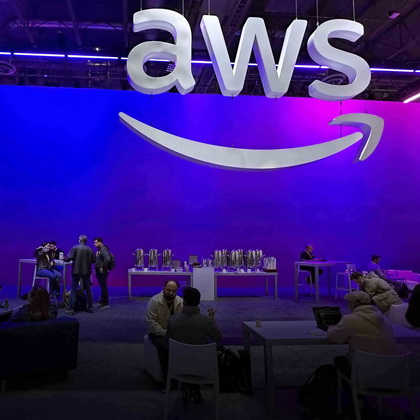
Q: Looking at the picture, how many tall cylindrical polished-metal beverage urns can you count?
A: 9